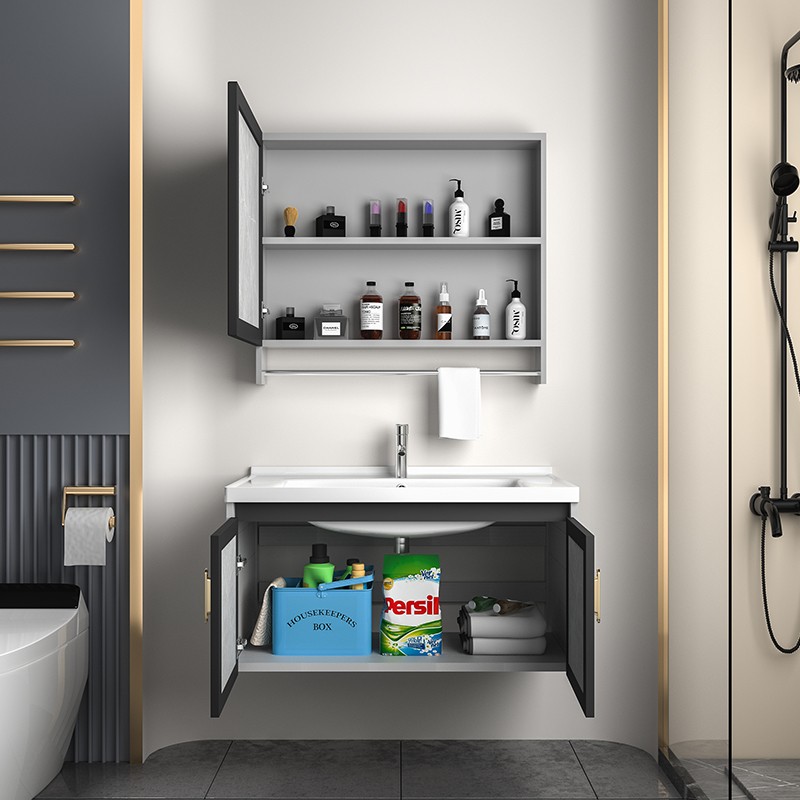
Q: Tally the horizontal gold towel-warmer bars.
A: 4